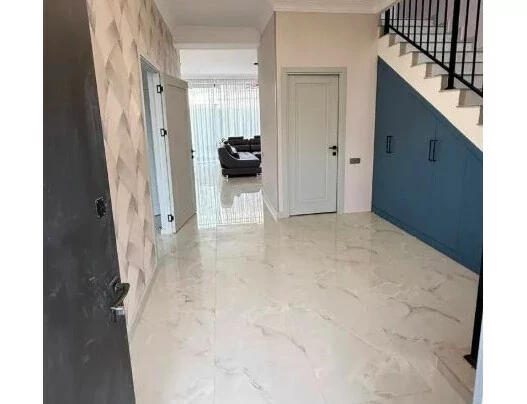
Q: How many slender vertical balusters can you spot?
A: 11